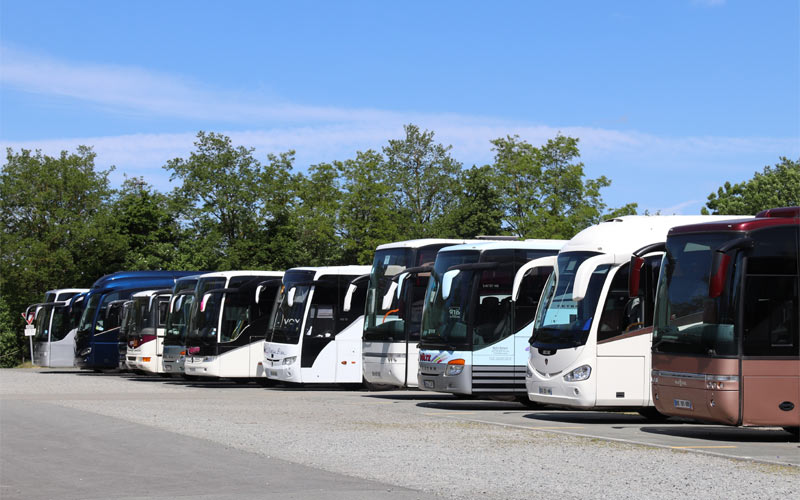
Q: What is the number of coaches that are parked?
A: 11